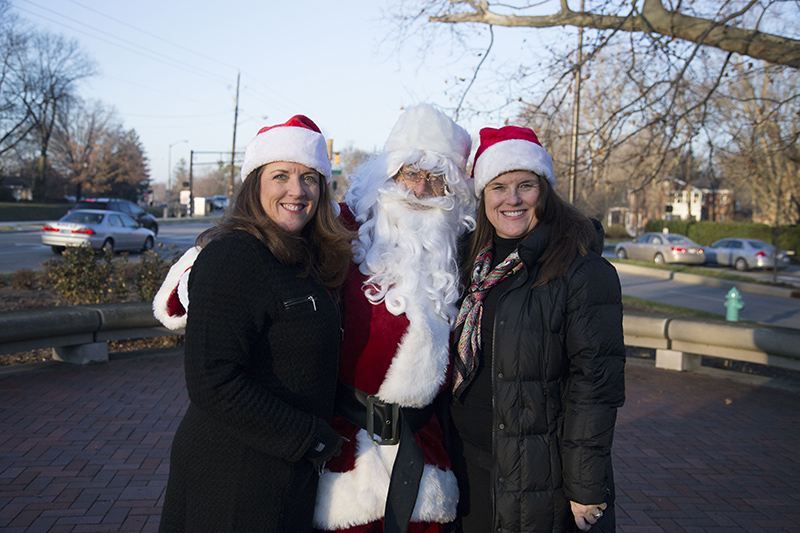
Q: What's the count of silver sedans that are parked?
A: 2